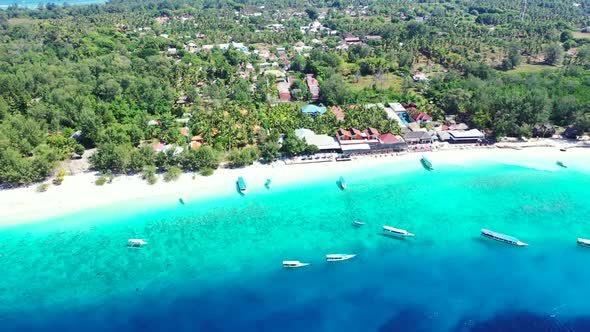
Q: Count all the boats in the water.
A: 13